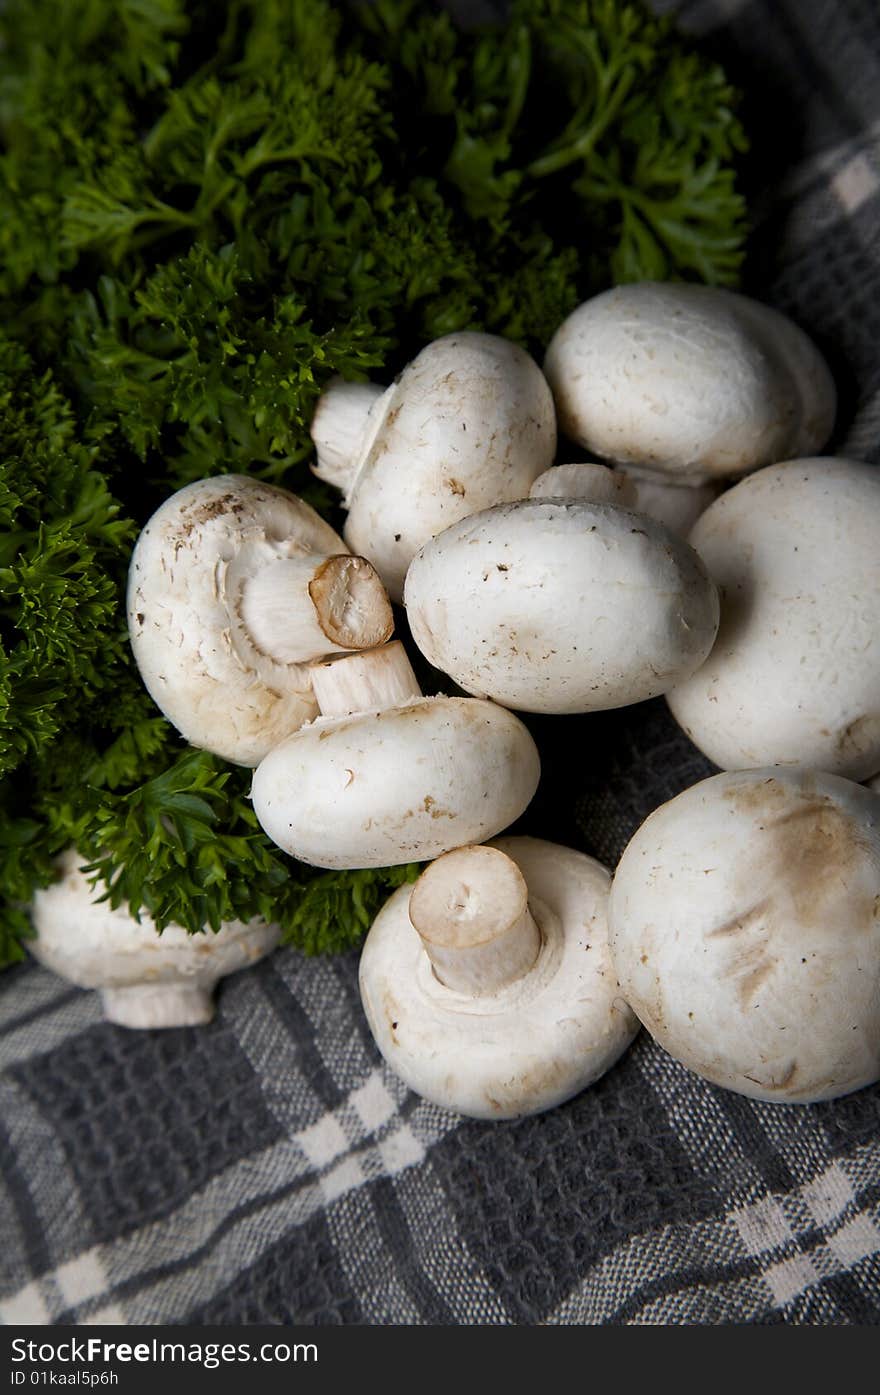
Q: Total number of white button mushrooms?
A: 9